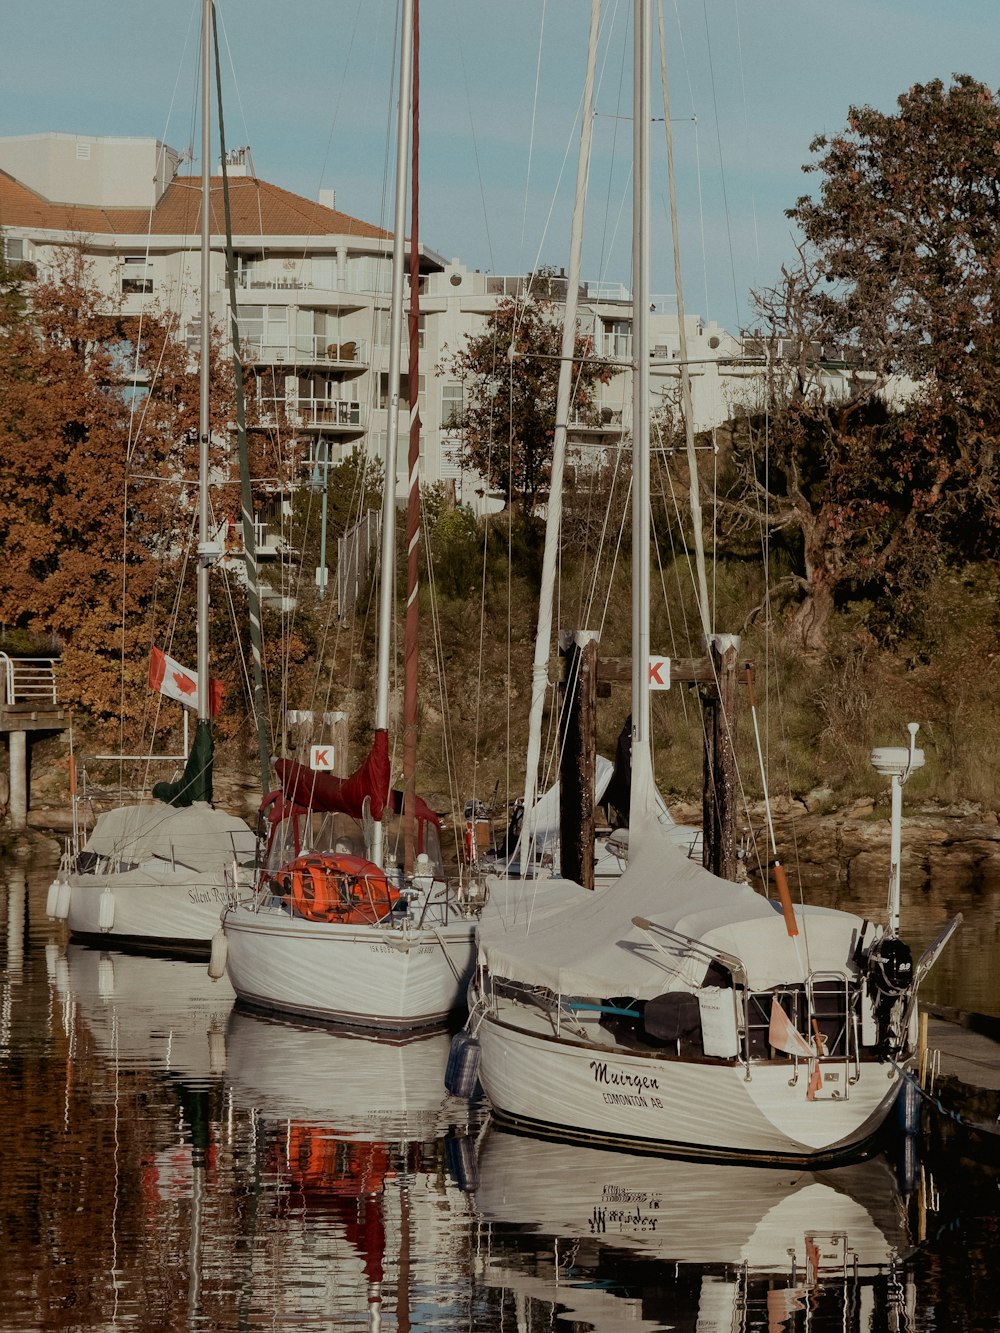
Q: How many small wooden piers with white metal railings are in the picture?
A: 1